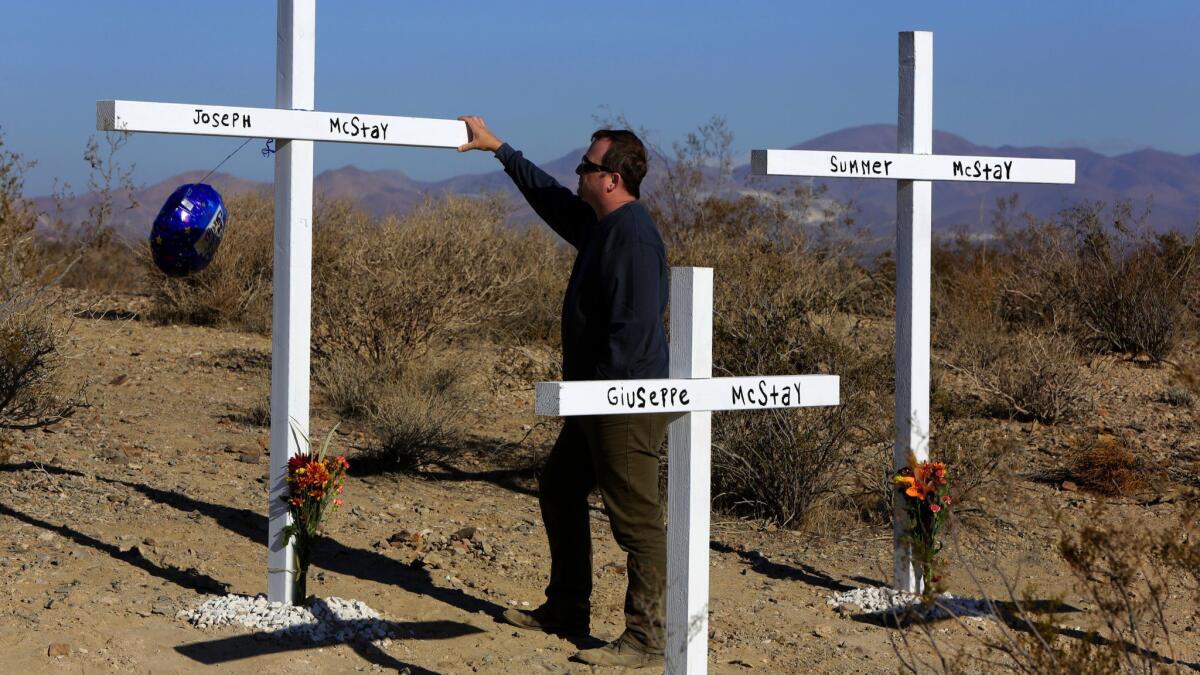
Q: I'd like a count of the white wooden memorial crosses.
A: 3